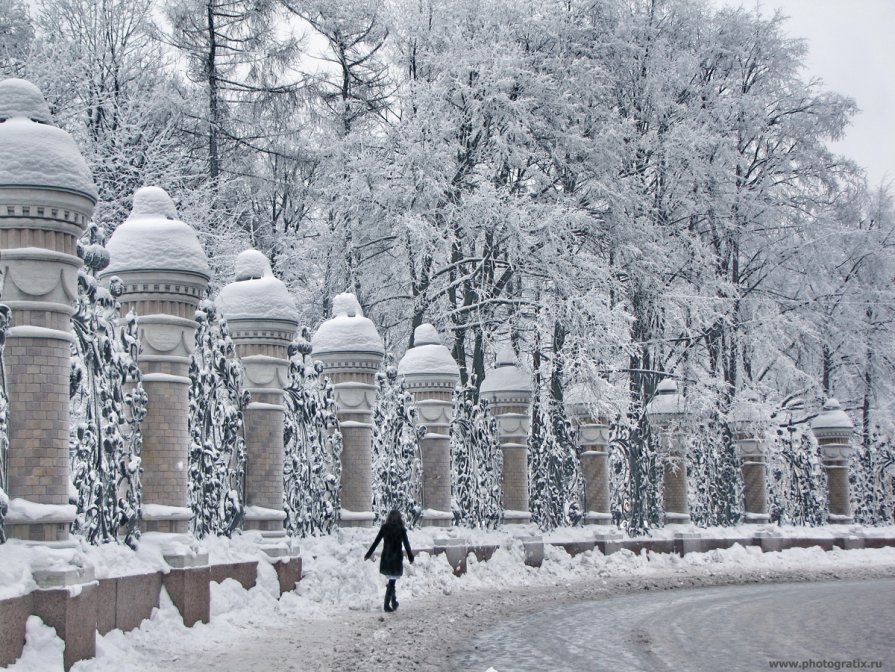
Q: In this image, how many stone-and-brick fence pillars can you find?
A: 10